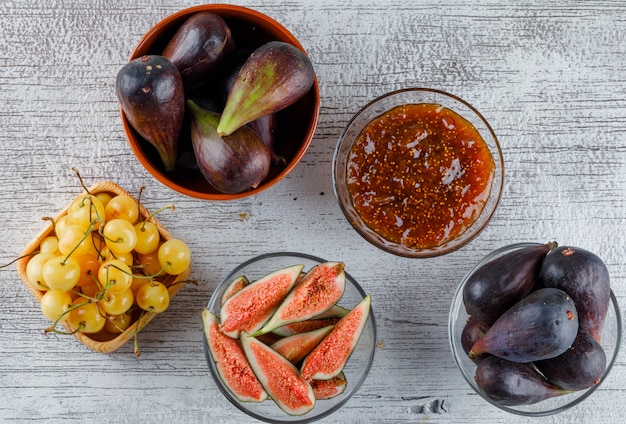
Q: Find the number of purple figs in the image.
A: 11